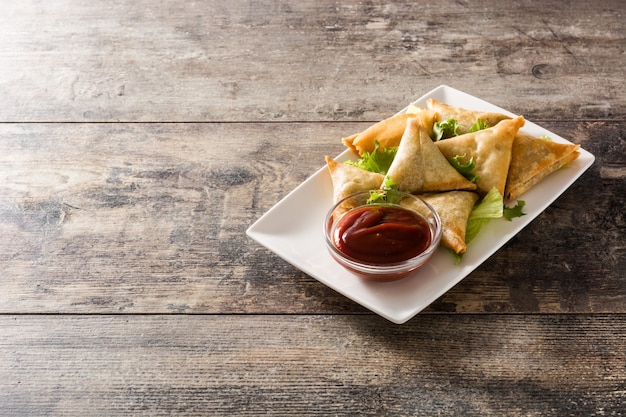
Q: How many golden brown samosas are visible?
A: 7